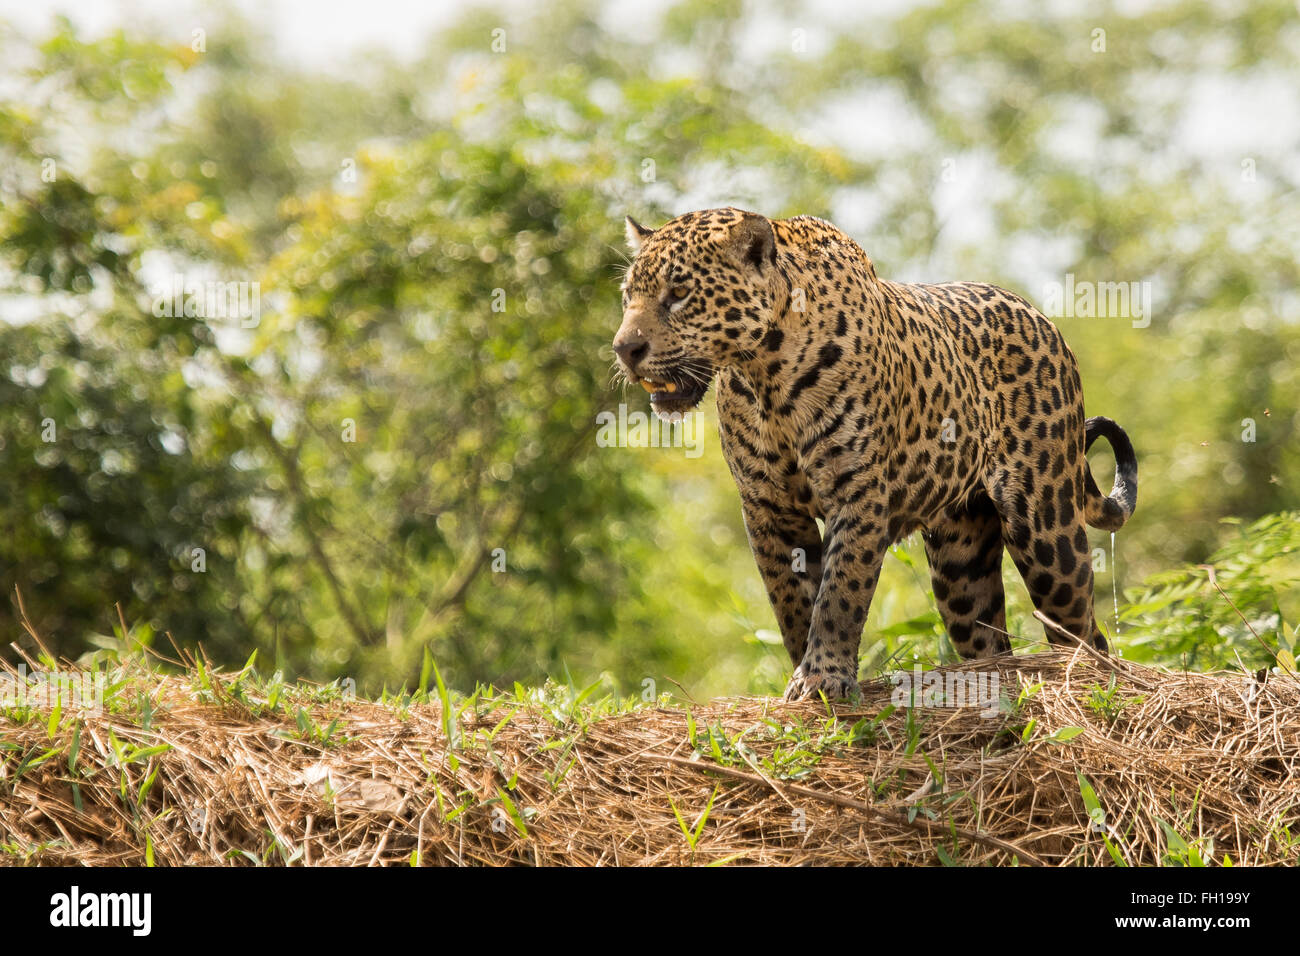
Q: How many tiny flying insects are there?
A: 3